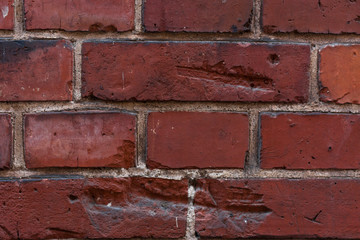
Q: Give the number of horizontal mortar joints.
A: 3